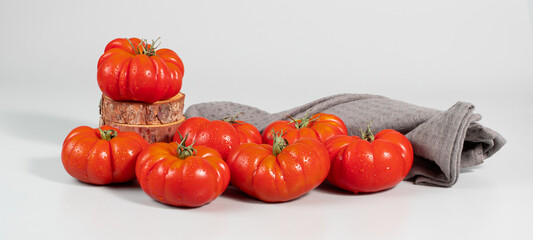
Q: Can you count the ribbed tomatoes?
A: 7